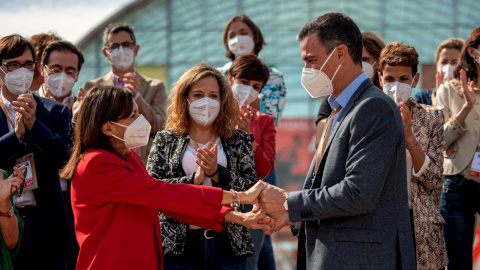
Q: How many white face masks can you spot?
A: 12